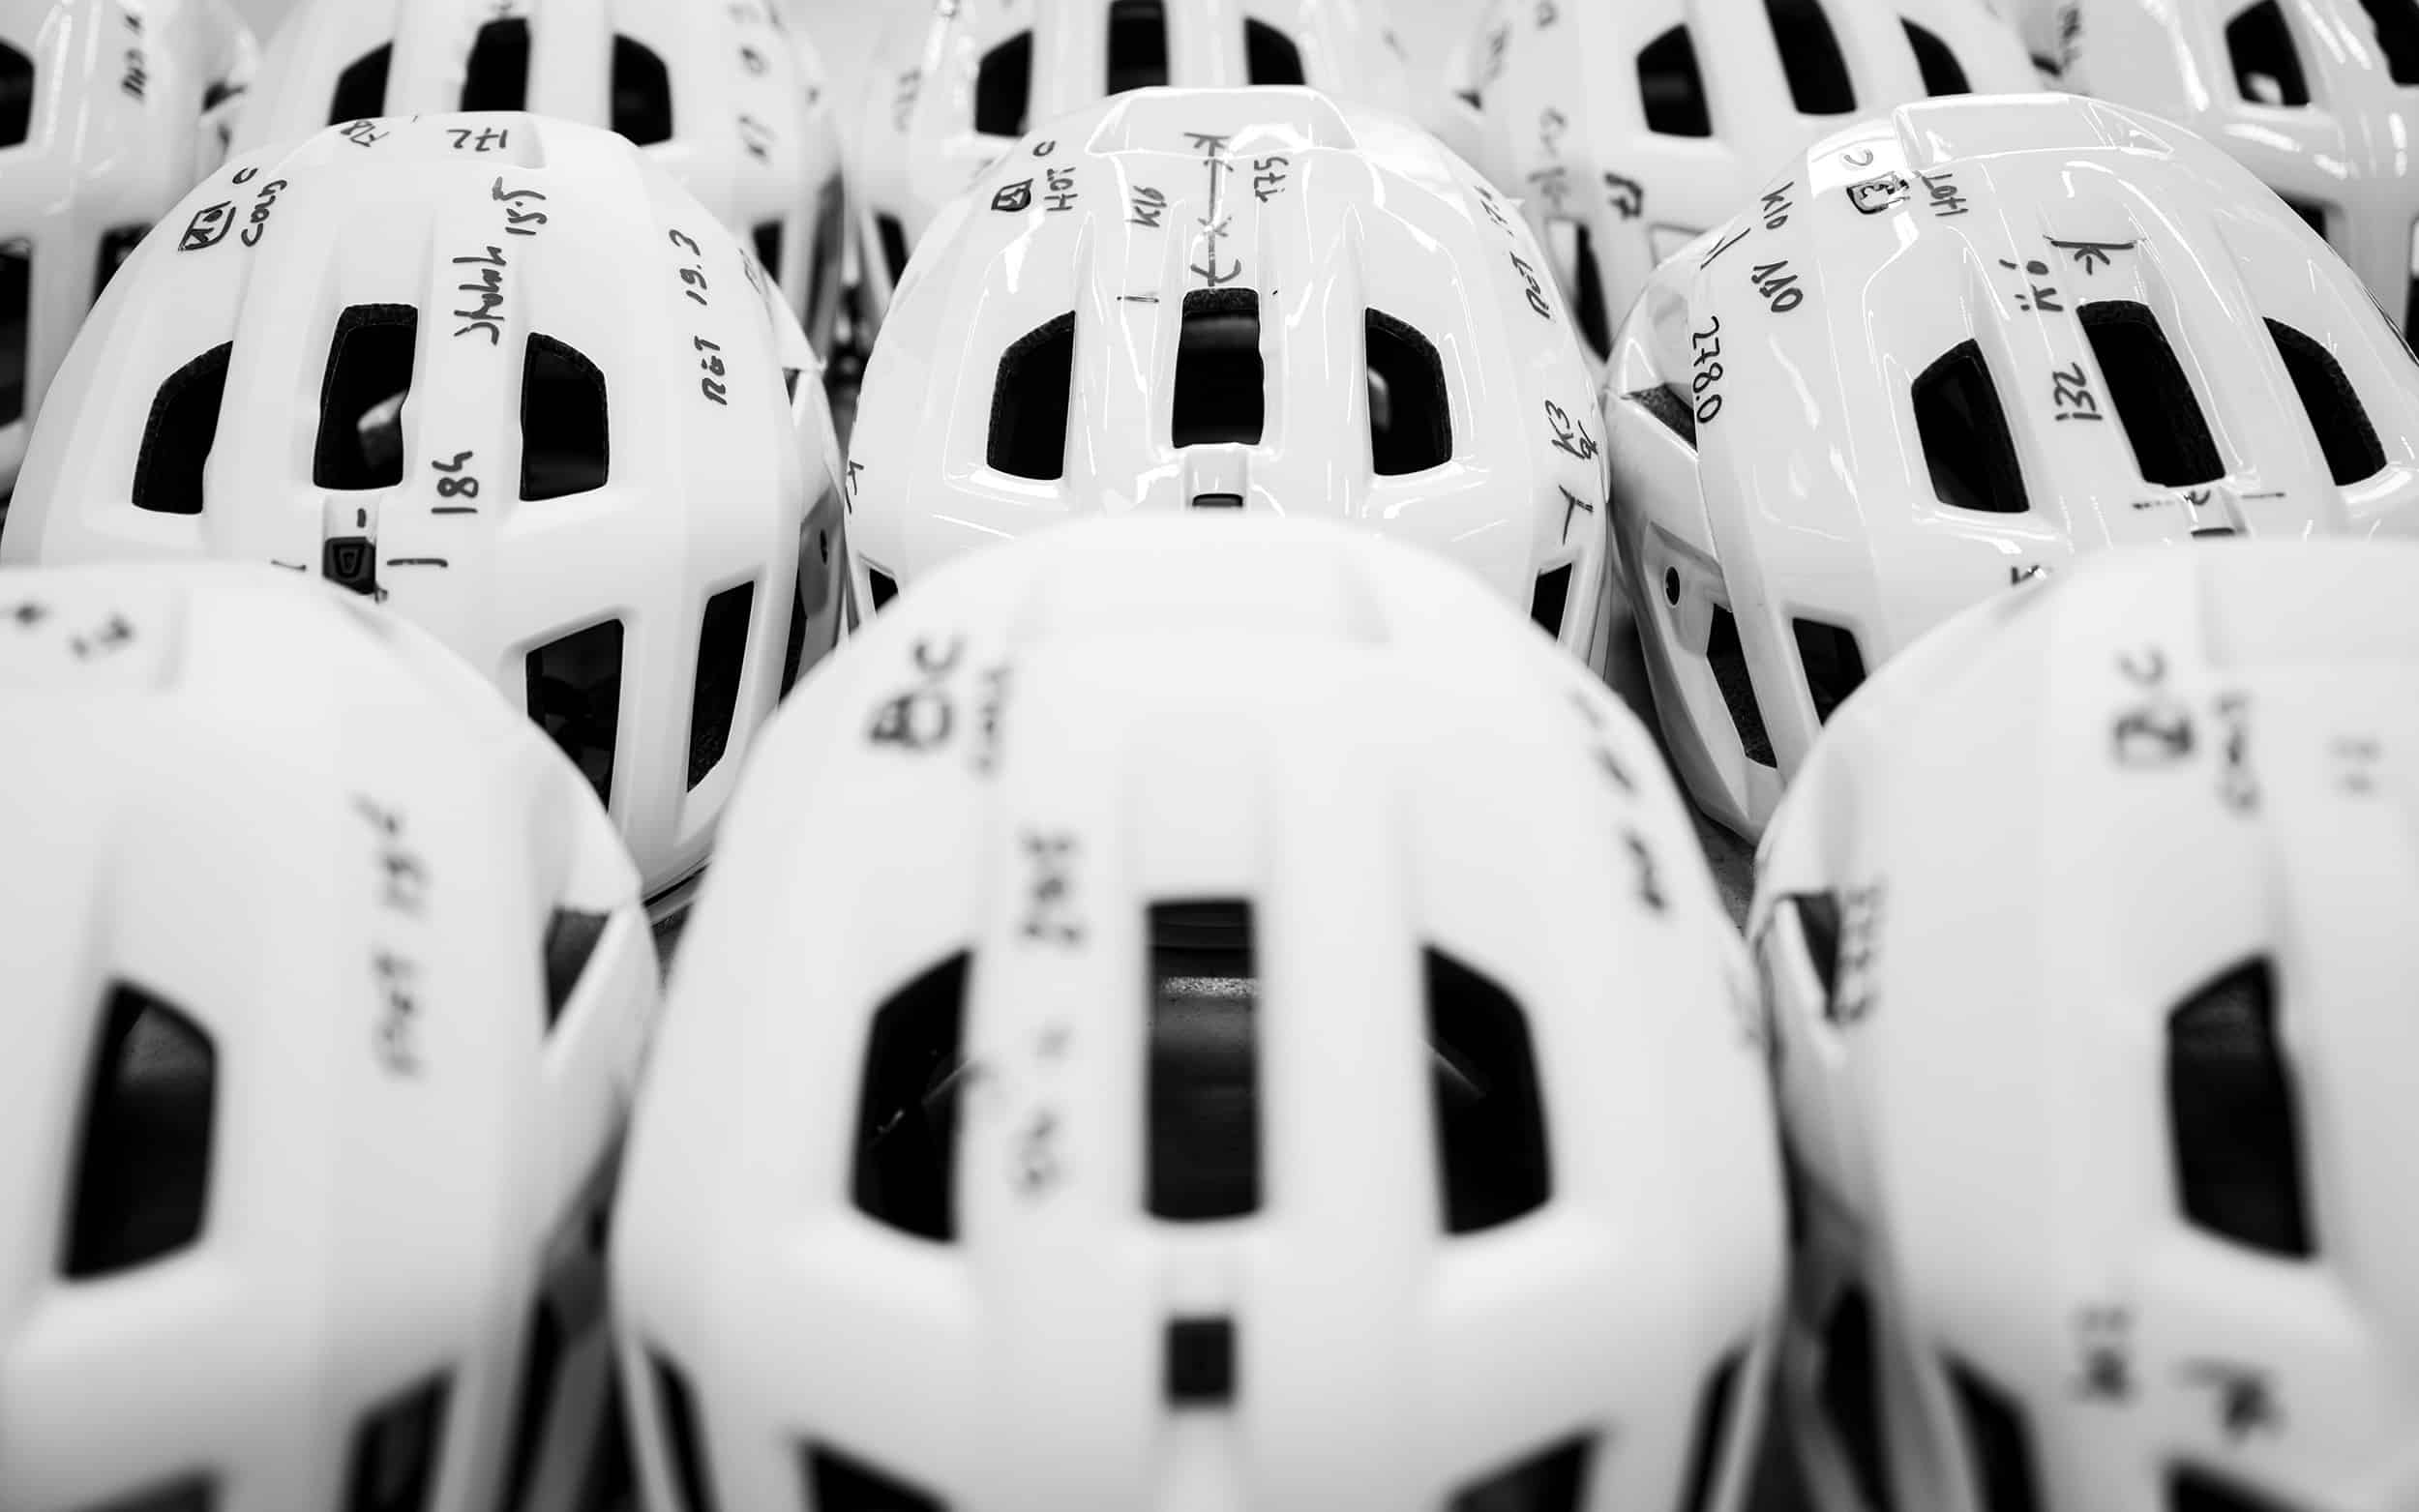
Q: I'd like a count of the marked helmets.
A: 11